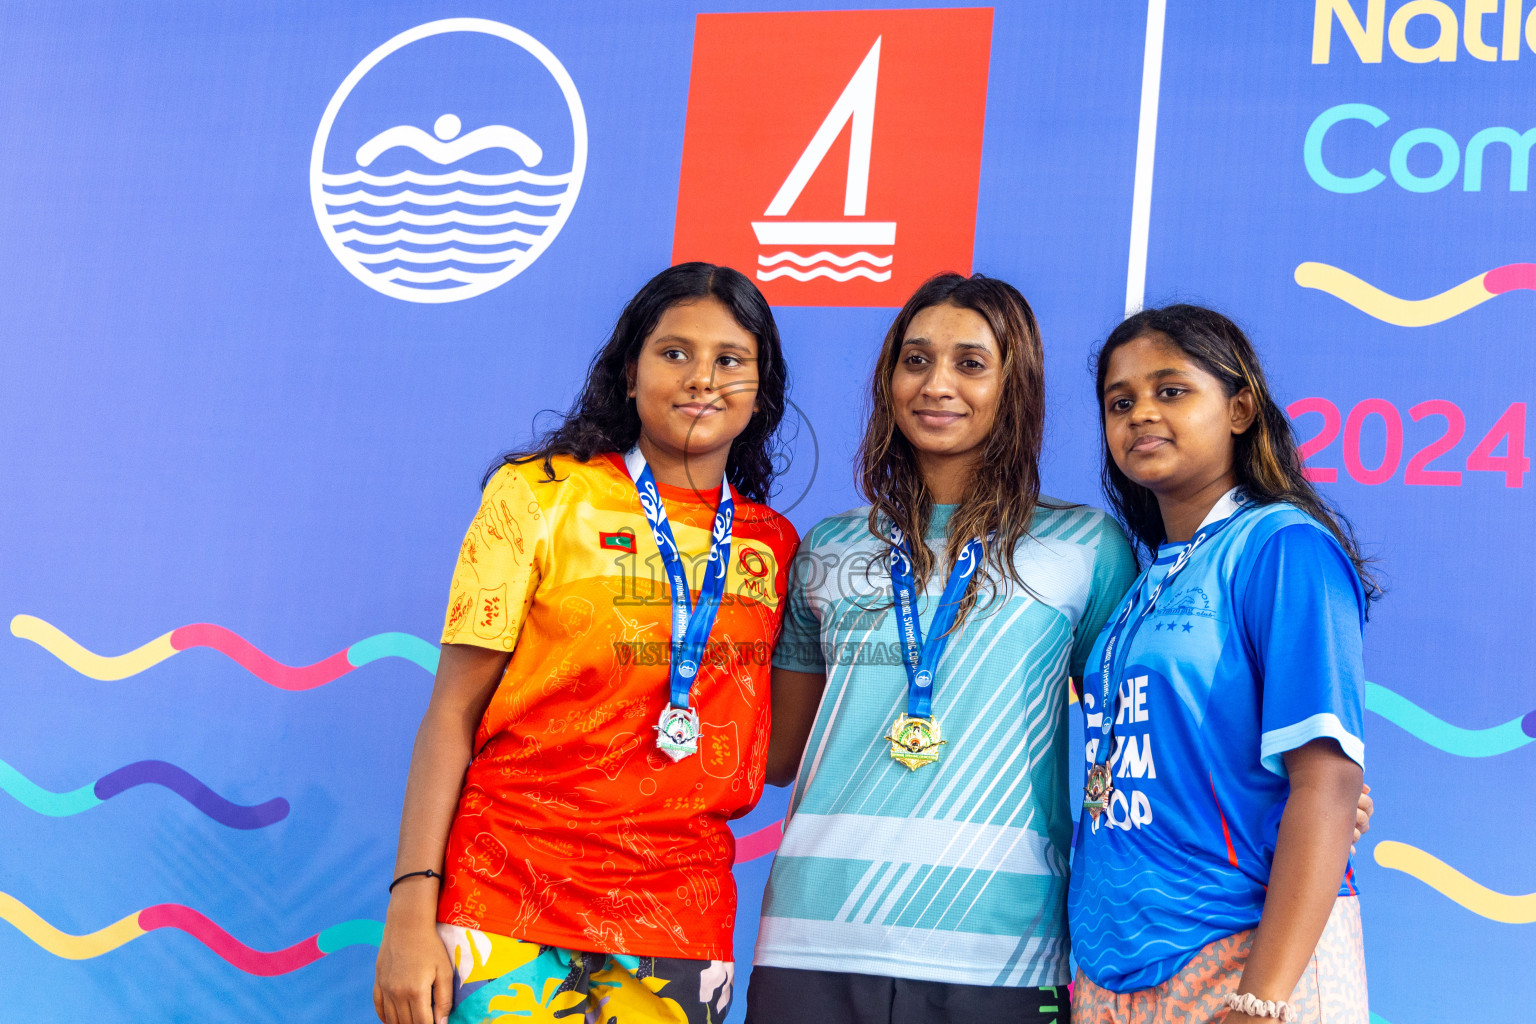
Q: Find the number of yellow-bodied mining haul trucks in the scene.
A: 0